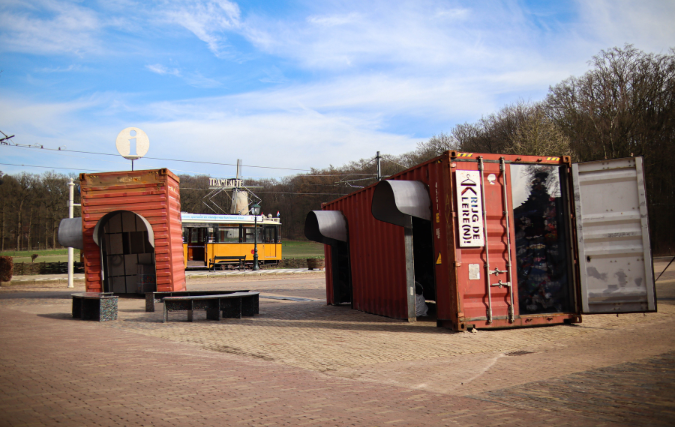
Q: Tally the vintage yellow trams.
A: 1